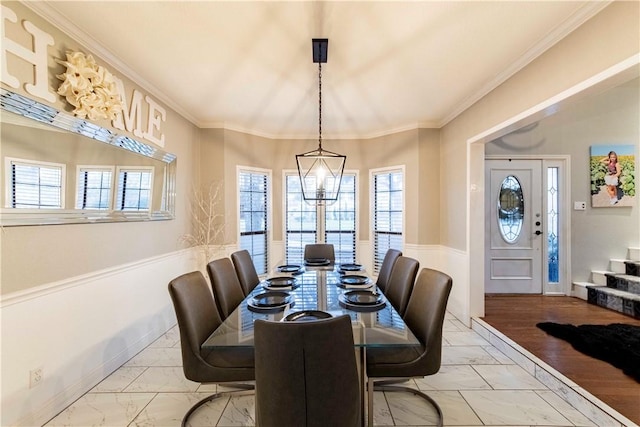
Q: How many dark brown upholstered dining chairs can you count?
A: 8